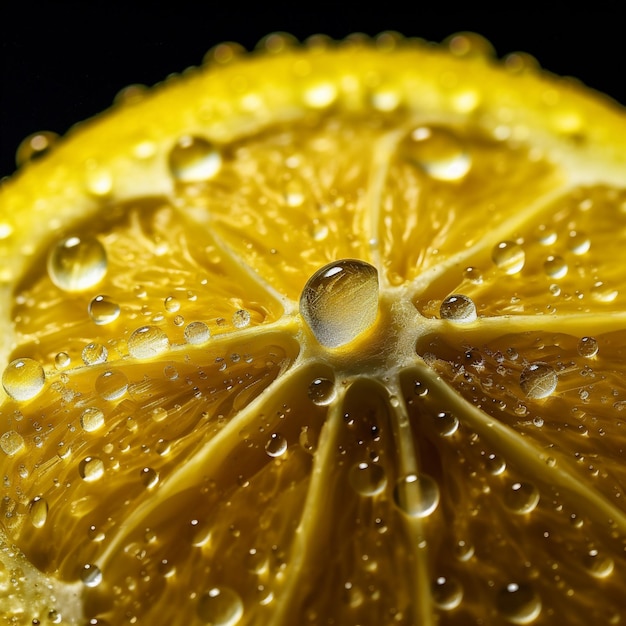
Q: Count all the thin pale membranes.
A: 9